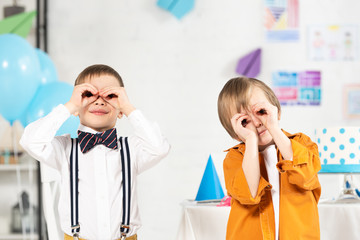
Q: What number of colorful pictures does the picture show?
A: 4